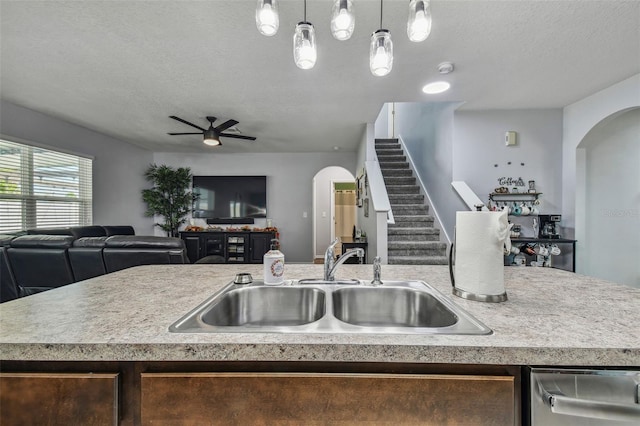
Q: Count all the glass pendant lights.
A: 5